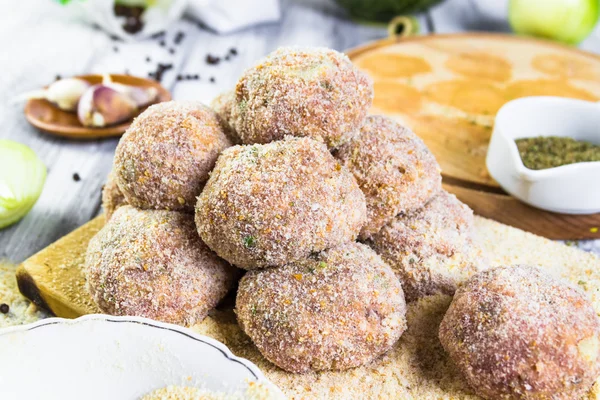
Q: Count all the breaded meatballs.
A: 10